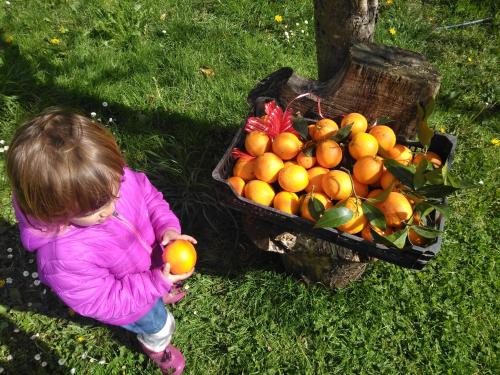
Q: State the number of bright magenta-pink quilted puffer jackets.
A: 1